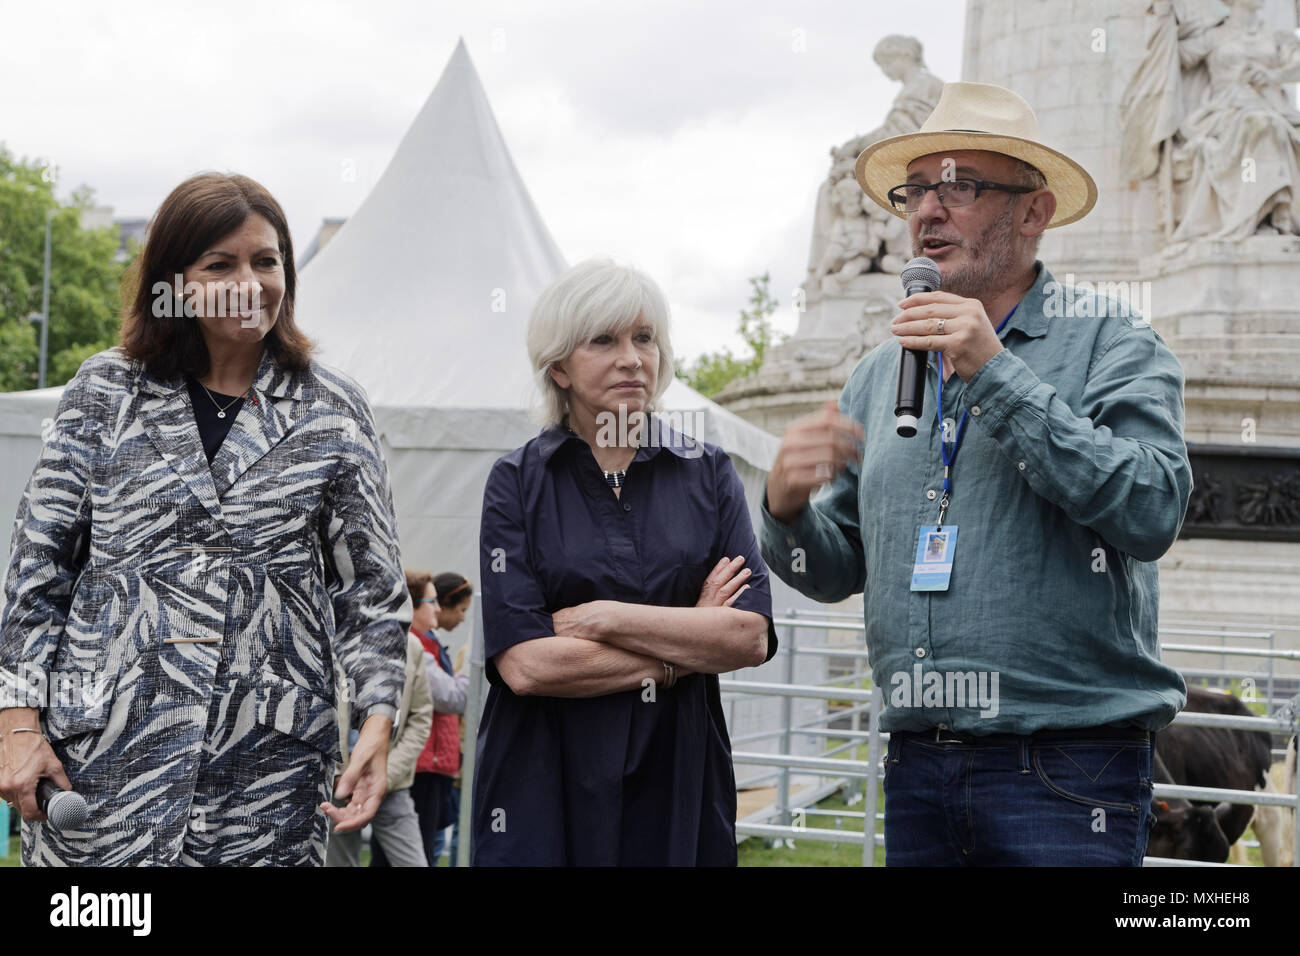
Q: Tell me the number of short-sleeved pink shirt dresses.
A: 0